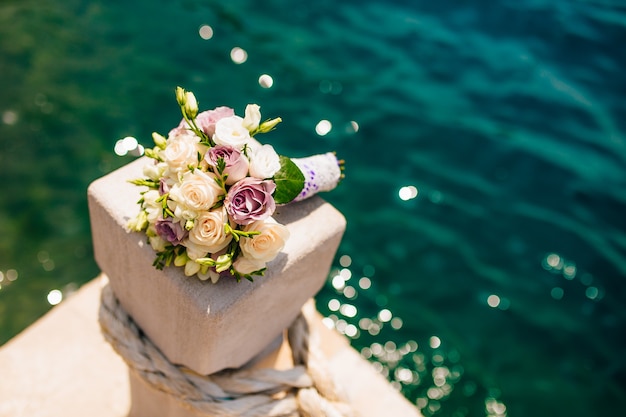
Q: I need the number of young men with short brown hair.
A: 0